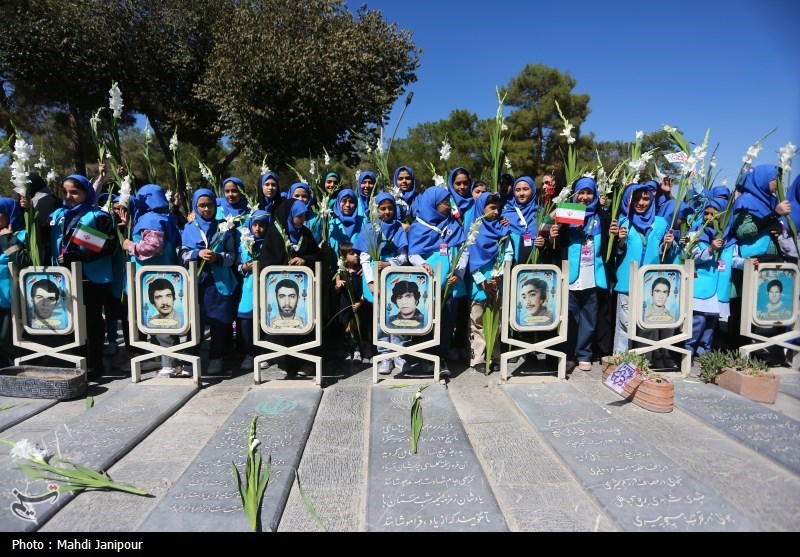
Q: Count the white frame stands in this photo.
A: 7